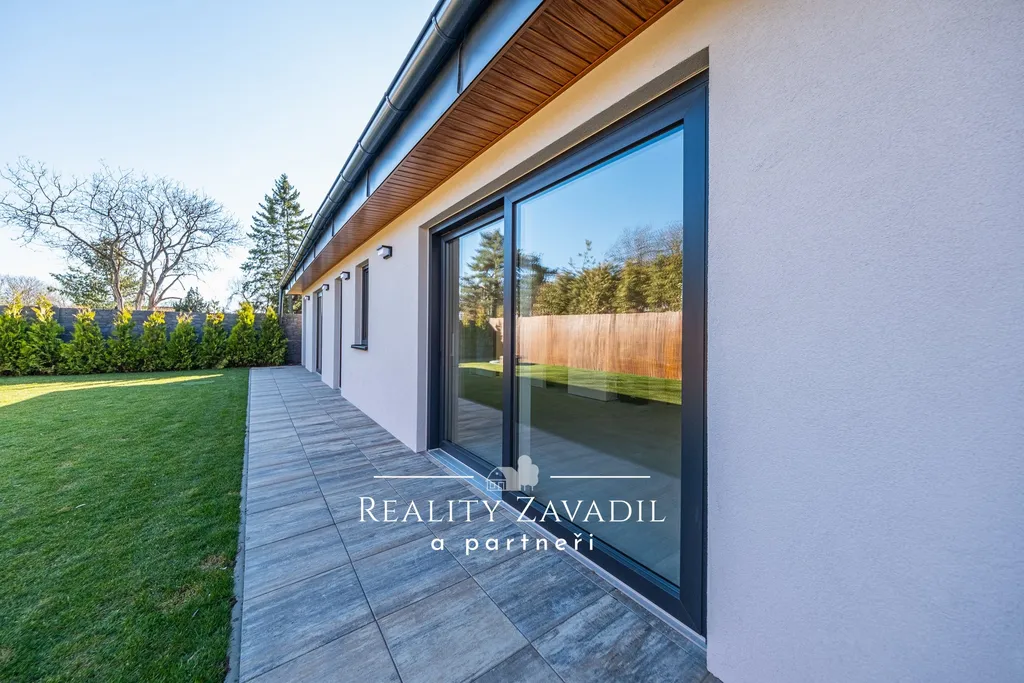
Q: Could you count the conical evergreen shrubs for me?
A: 9